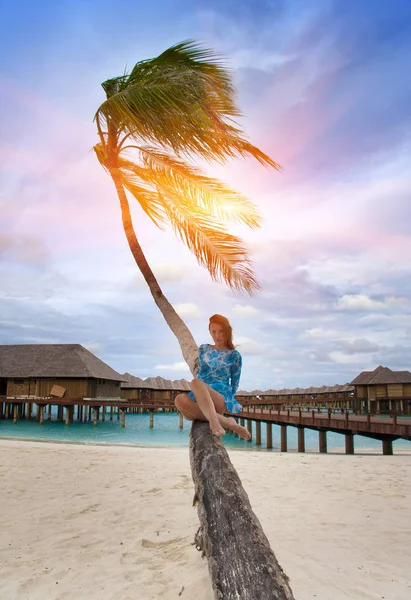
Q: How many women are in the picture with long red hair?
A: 1